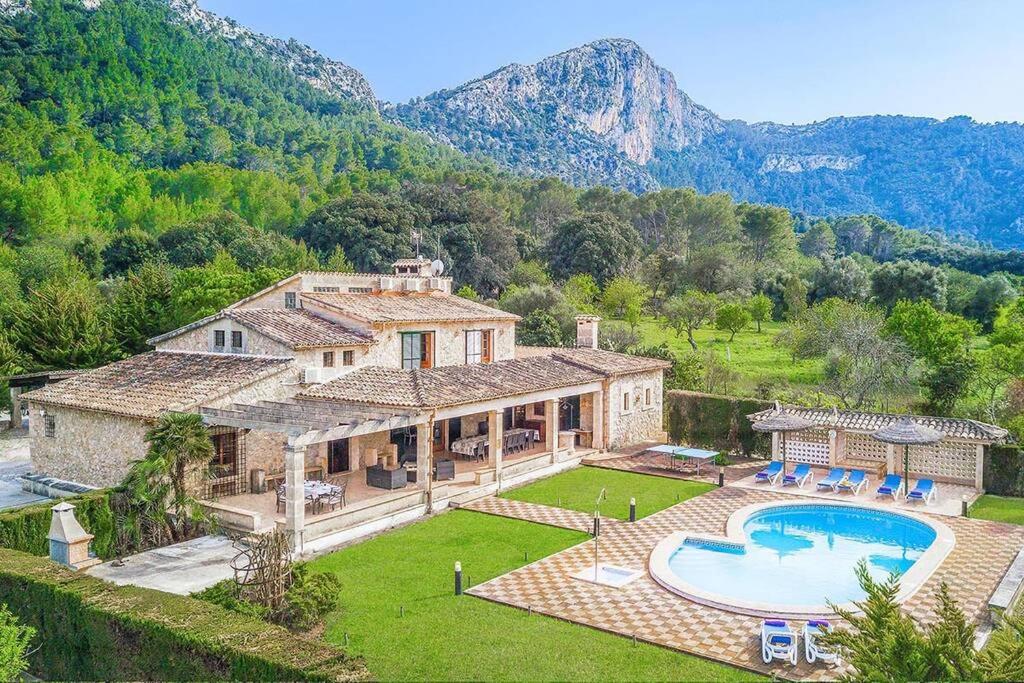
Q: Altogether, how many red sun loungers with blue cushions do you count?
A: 0